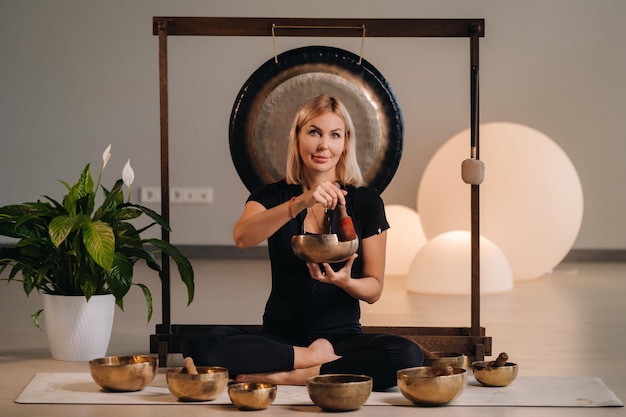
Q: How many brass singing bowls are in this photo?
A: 8